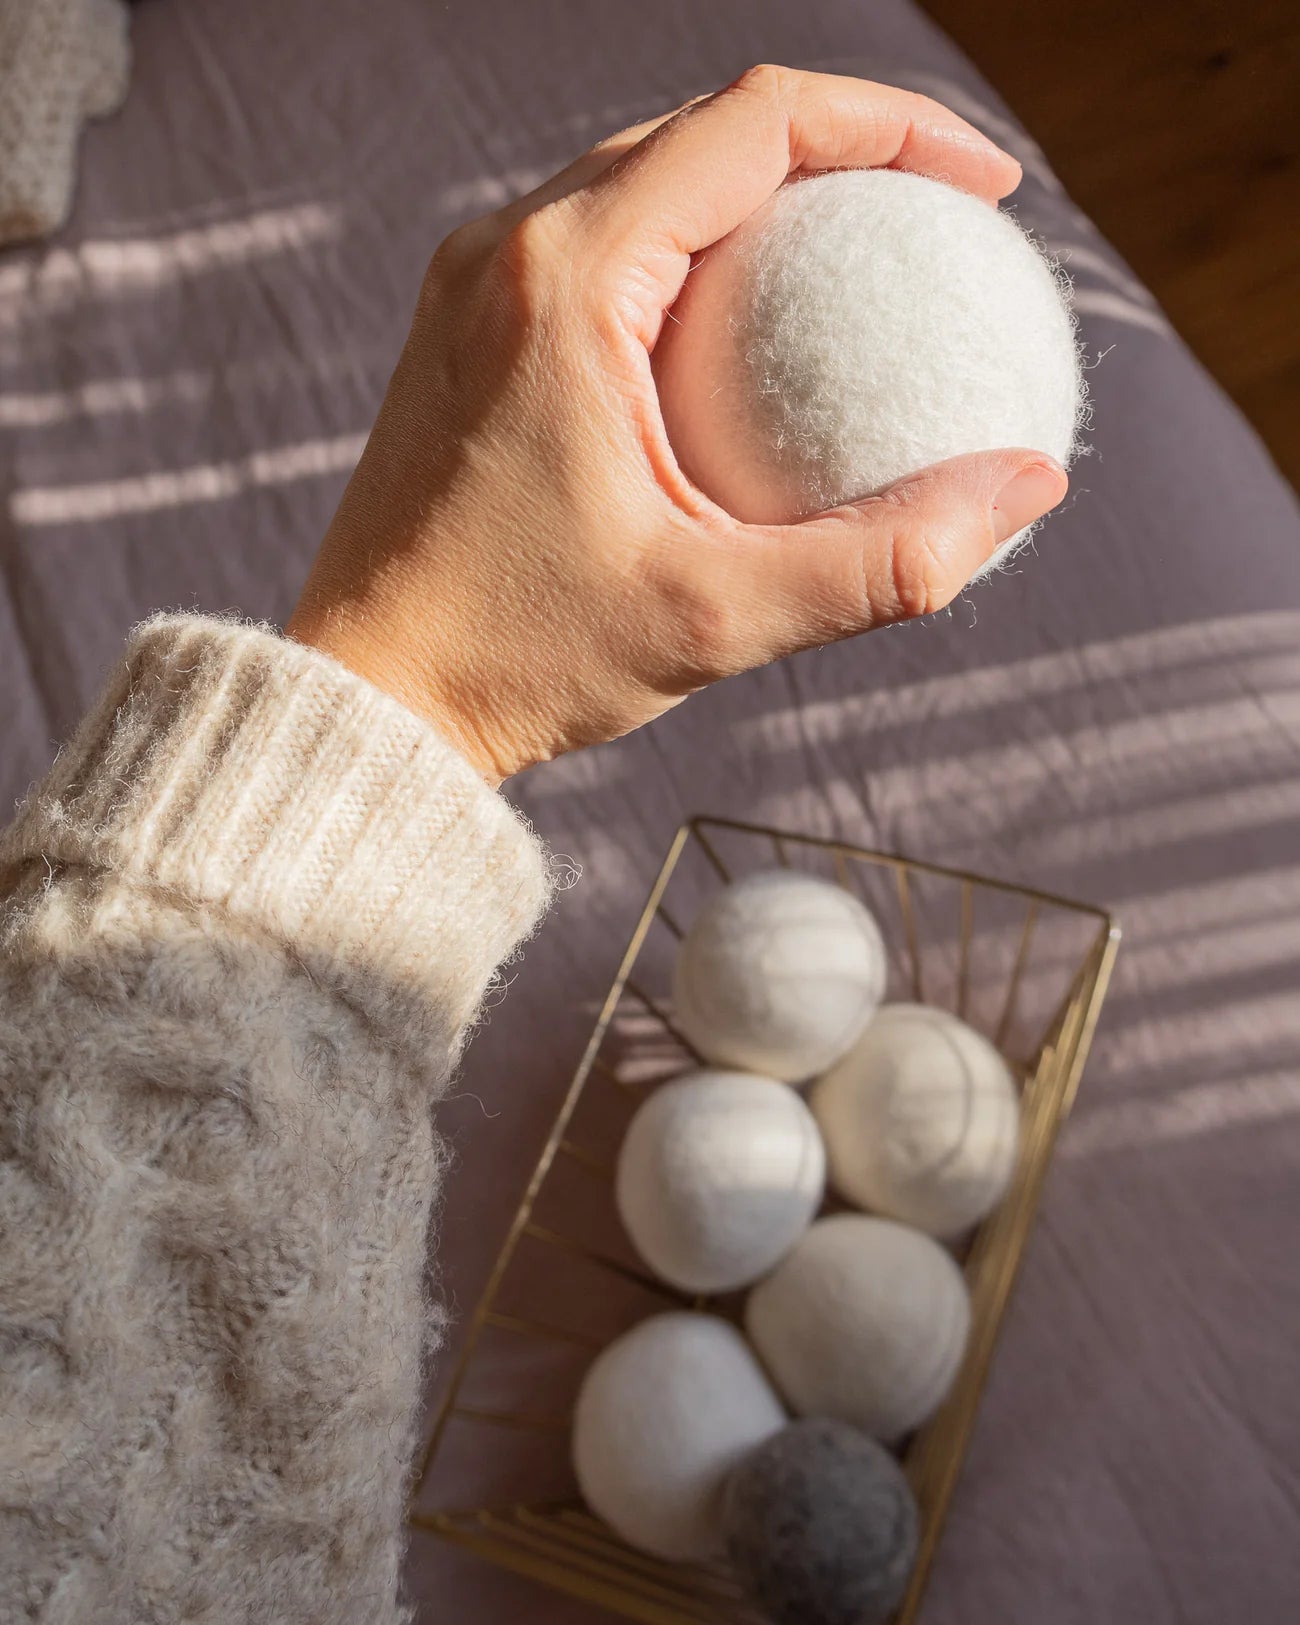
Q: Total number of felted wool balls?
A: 7